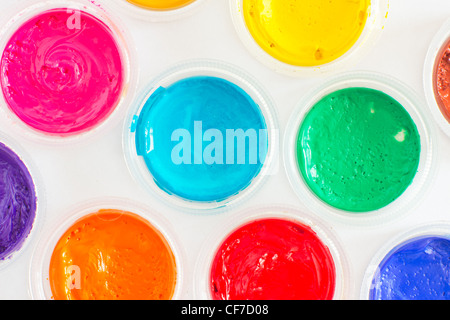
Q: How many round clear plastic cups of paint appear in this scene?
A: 10